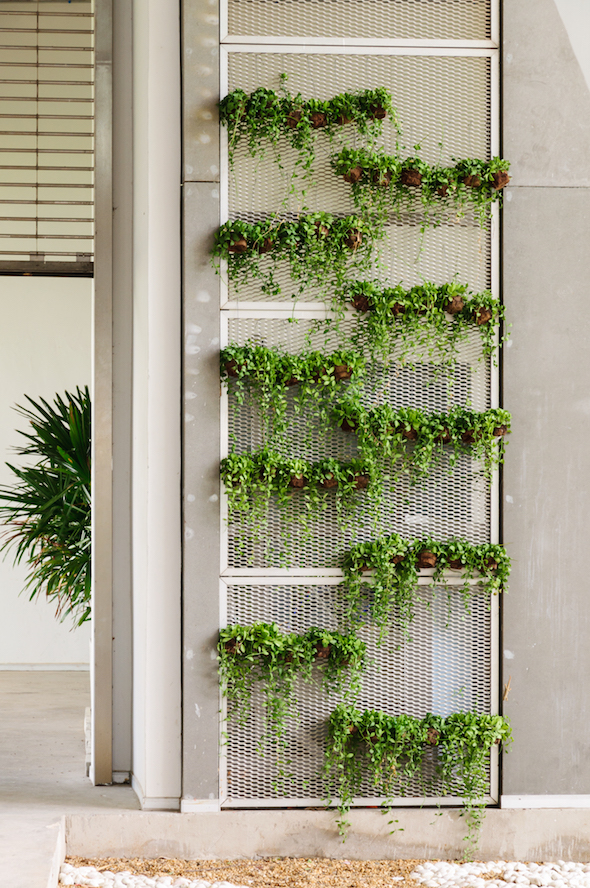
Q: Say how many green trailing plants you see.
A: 10